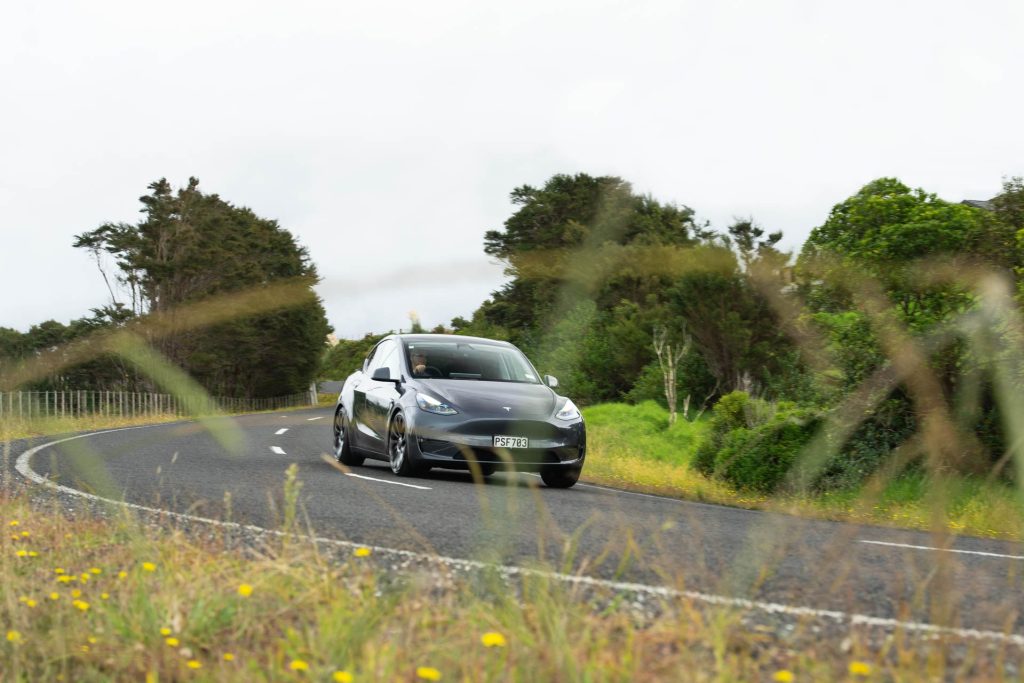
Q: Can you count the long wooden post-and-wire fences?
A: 1